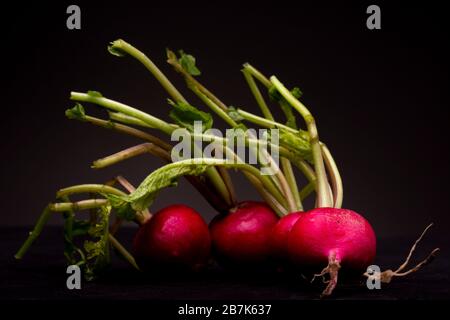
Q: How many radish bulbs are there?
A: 4